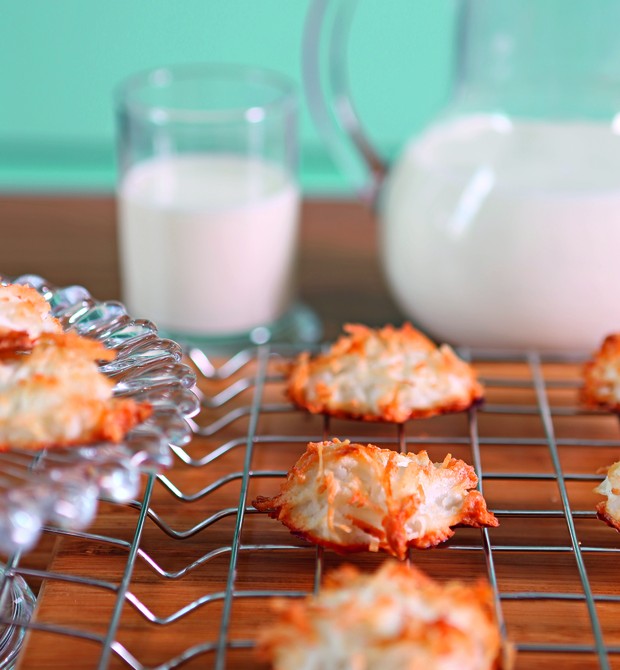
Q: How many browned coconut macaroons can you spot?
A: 7